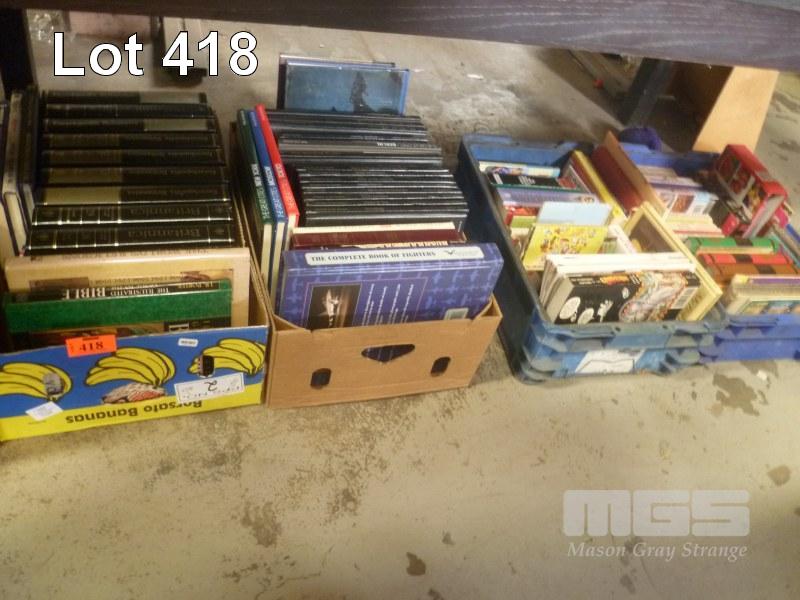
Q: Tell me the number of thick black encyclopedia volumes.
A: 9